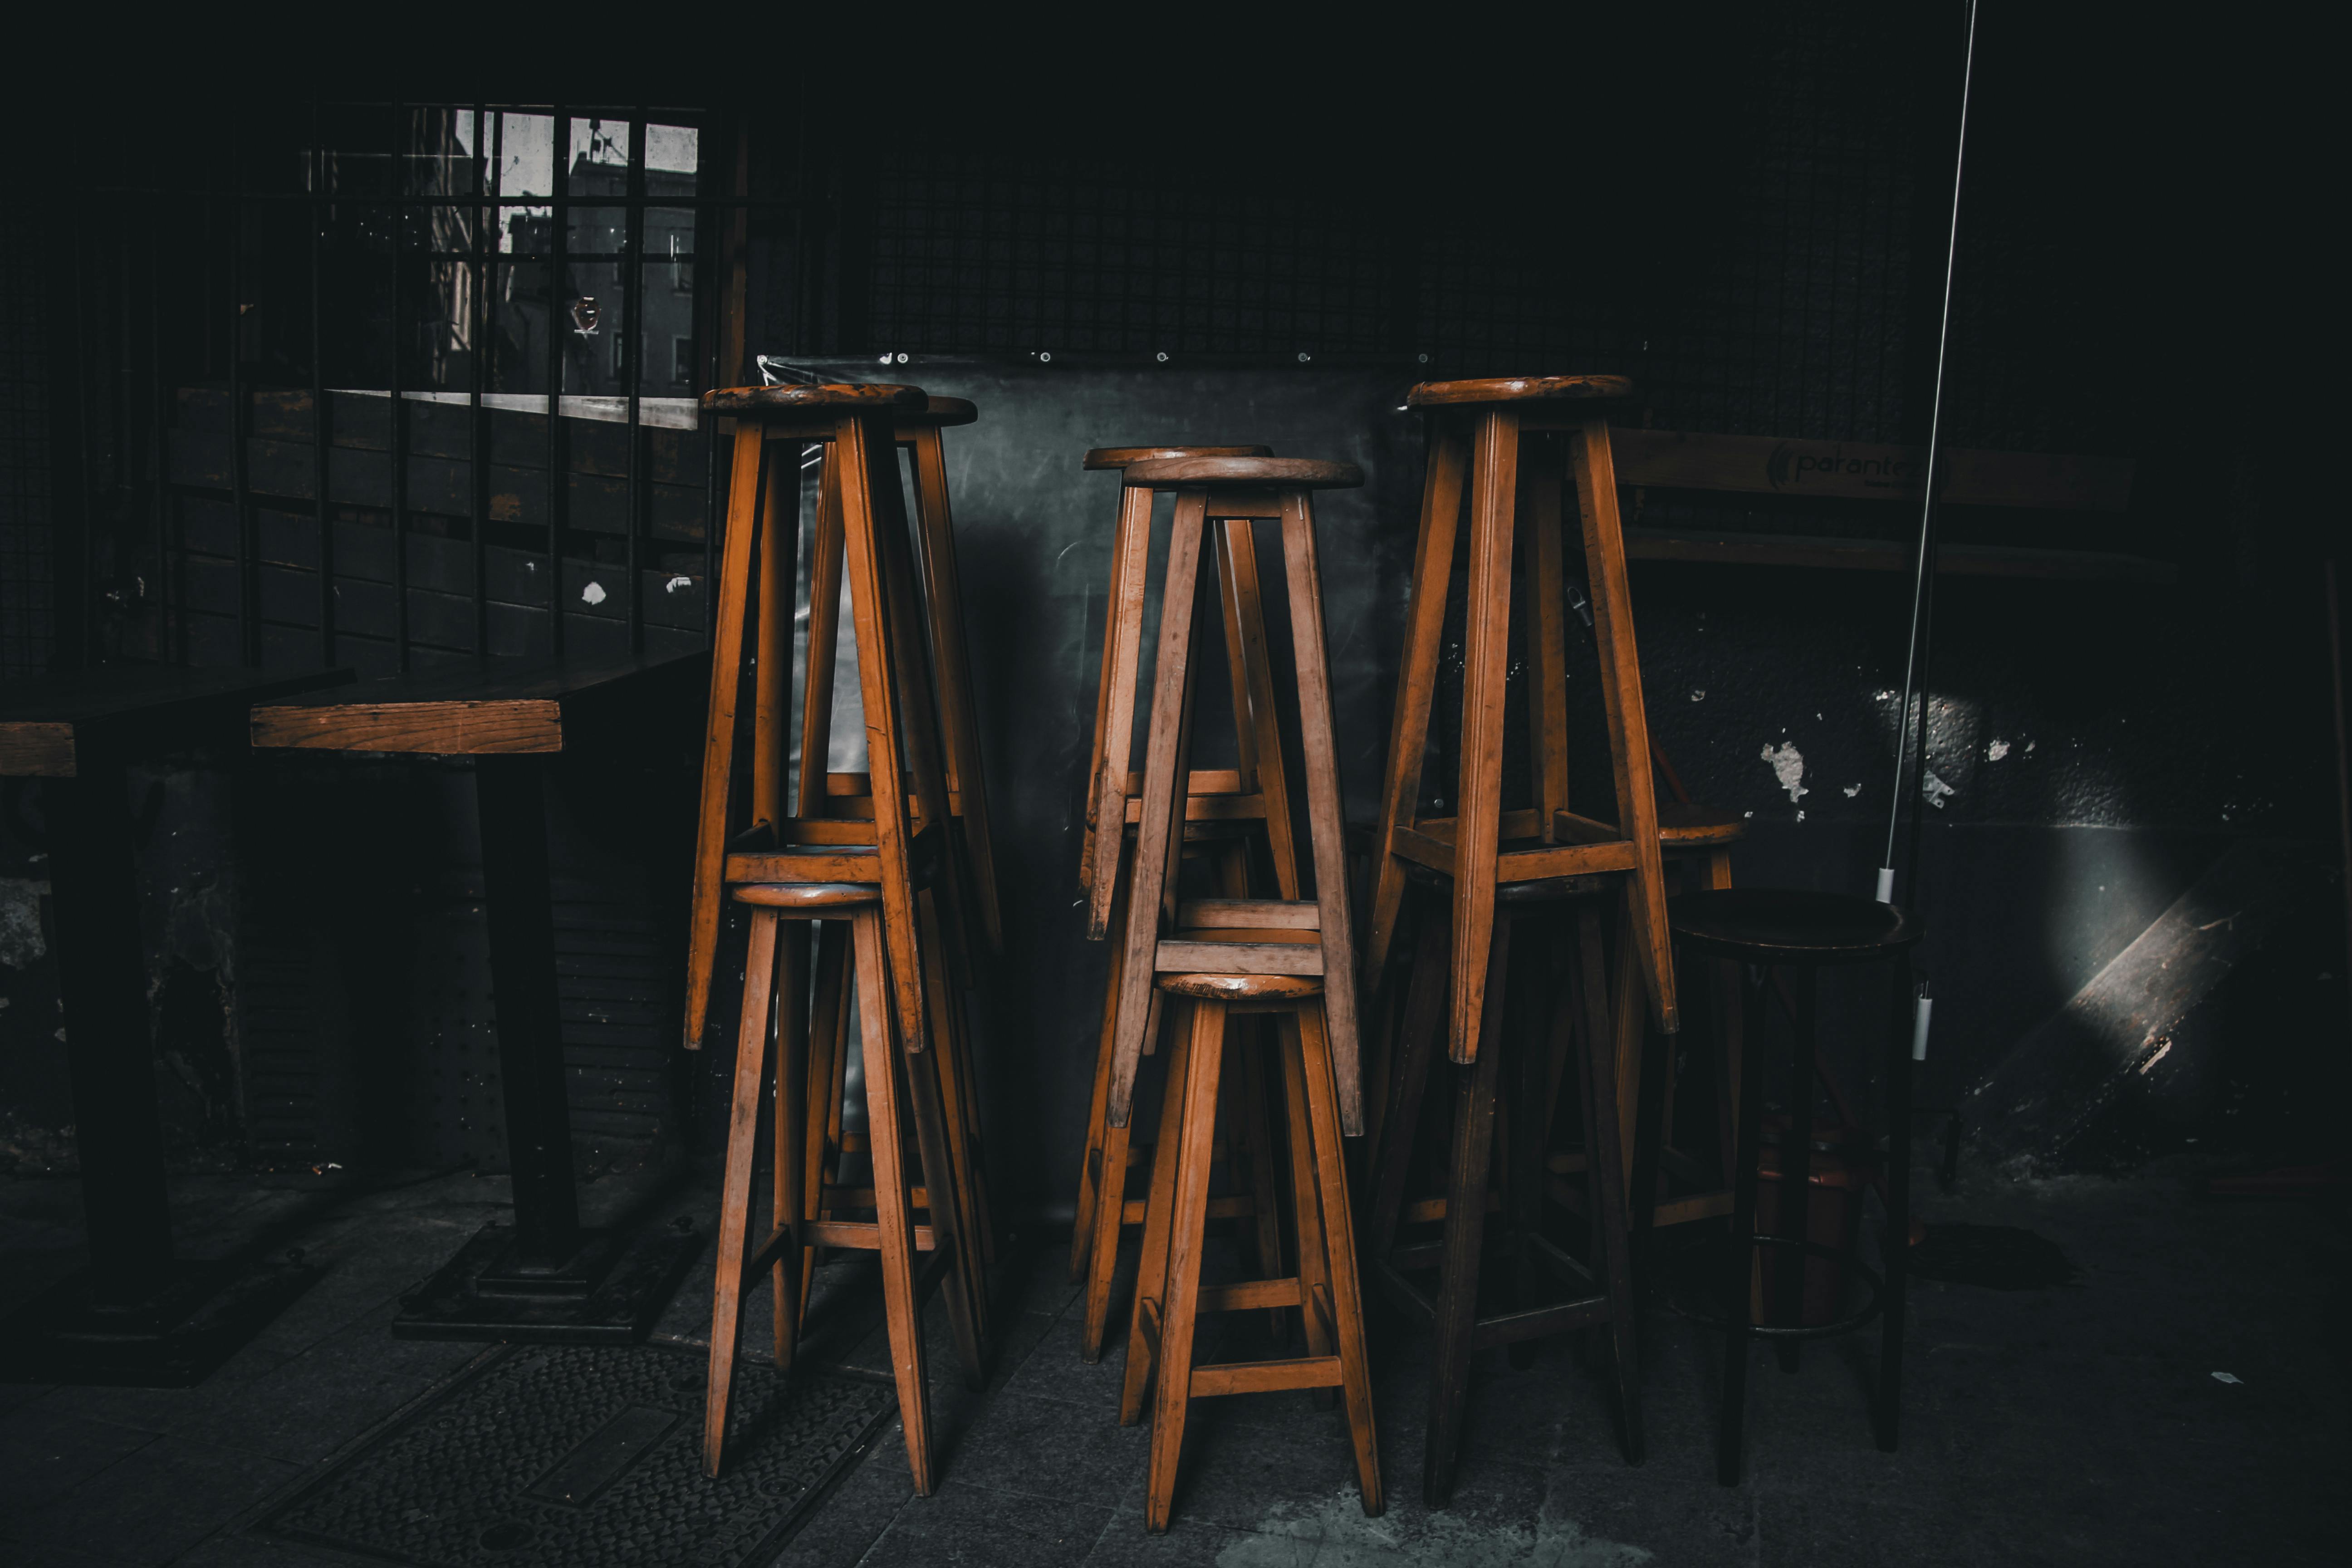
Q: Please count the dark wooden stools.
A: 2